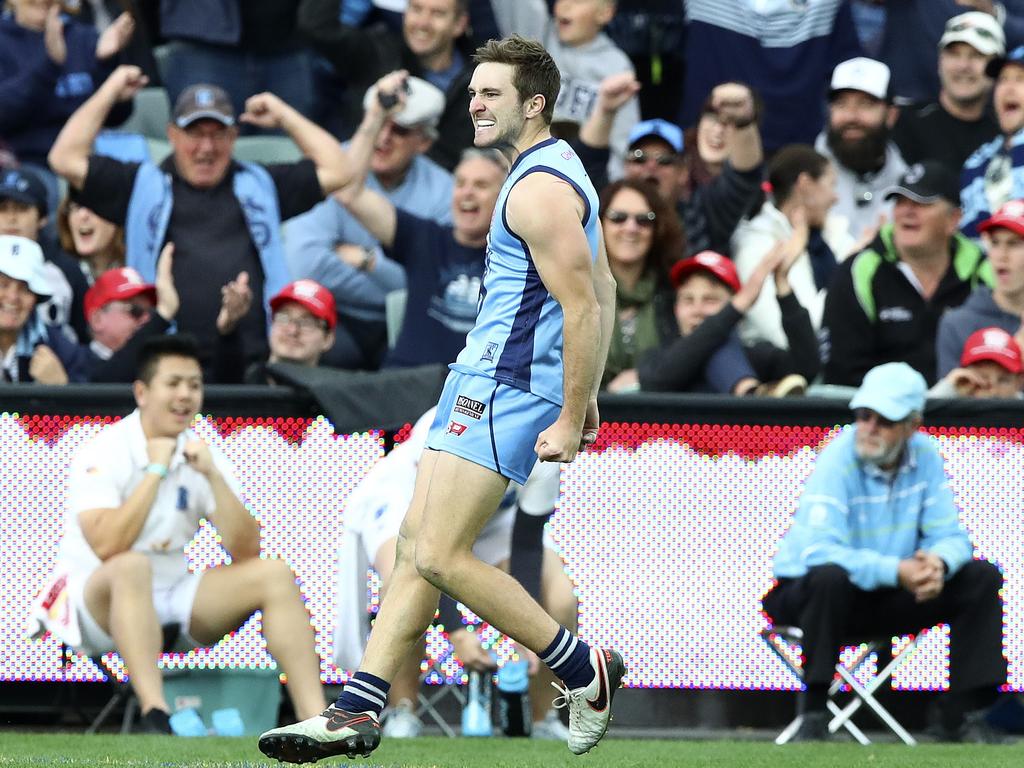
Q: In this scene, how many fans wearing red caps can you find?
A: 5